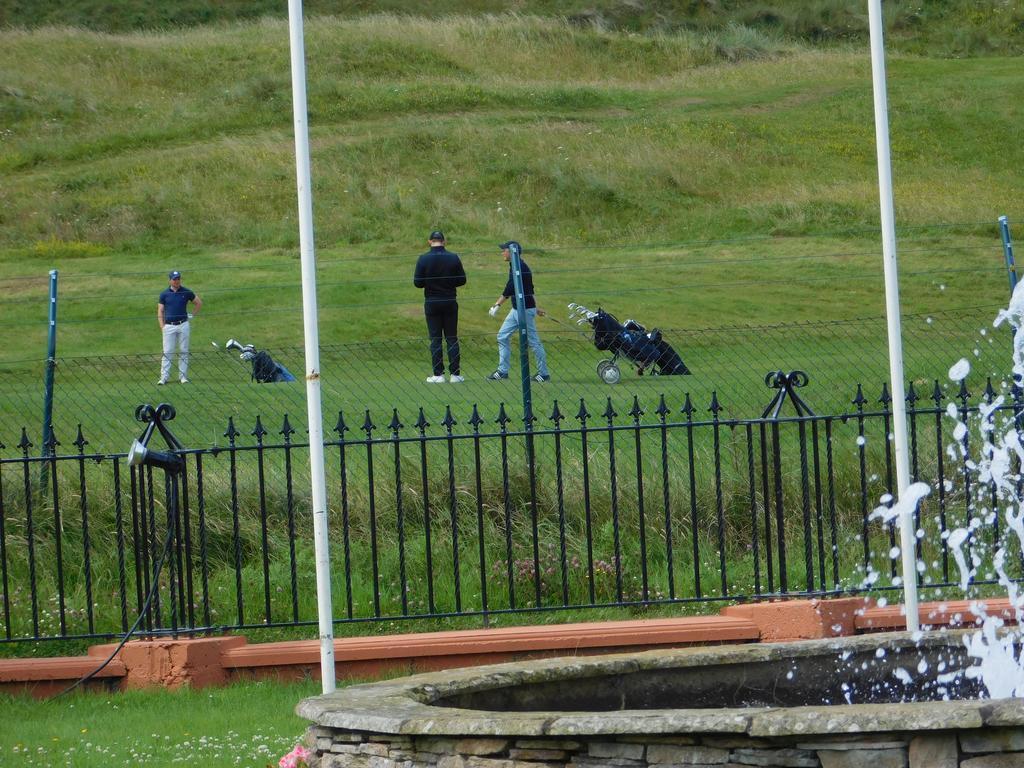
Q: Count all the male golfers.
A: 3